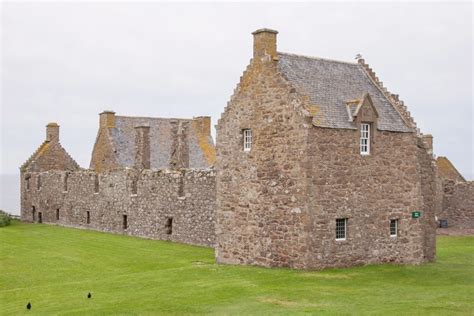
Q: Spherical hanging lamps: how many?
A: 0